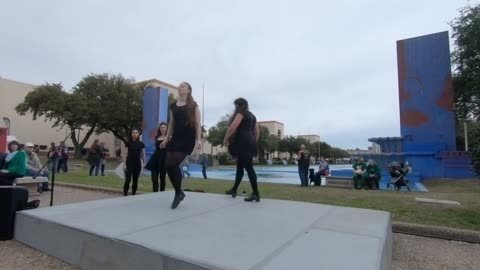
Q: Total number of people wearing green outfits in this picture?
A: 3